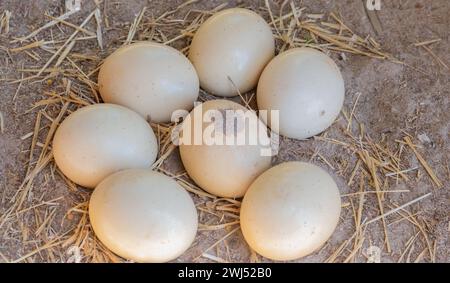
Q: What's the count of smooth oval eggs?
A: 7